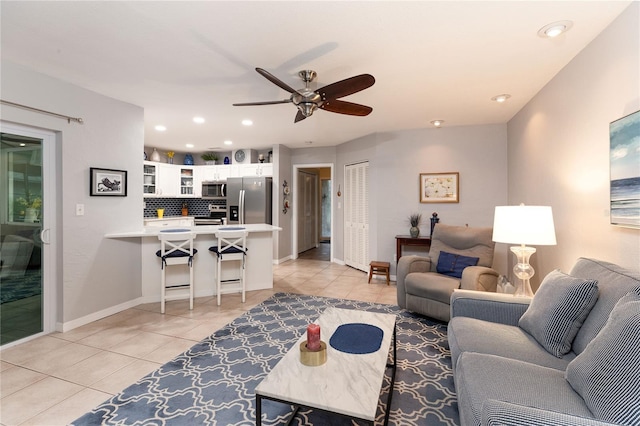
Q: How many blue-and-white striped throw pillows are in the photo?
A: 2